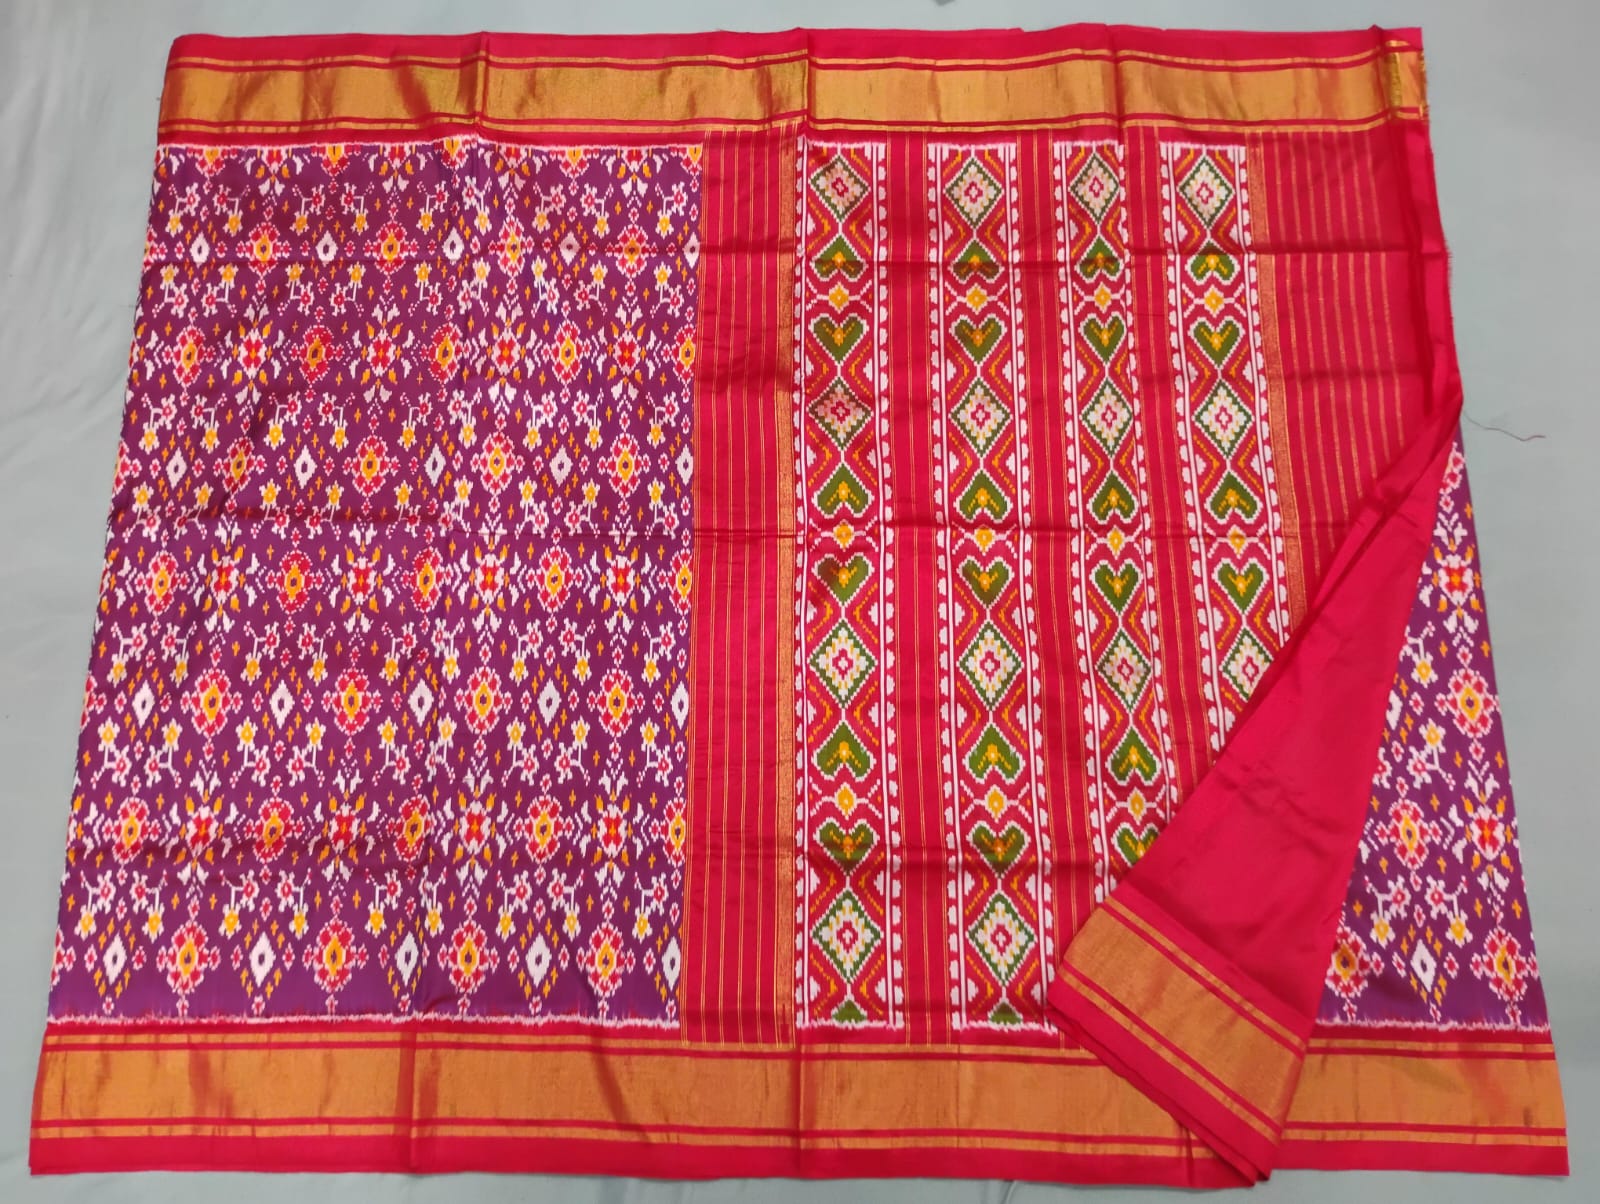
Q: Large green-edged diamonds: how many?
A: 14